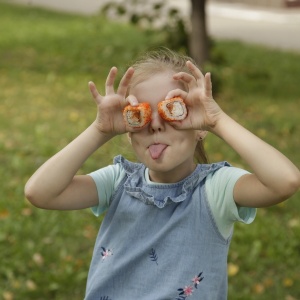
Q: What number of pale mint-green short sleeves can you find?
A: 2